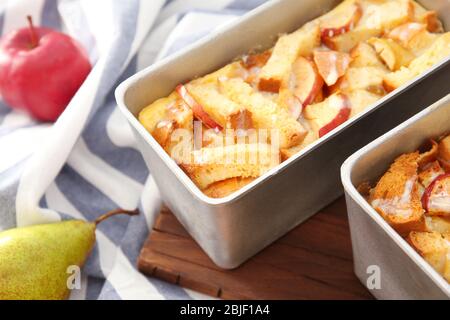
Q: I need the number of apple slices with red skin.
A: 5